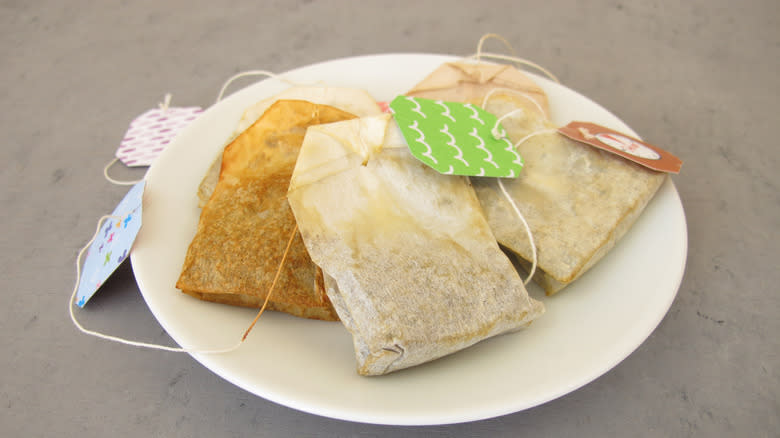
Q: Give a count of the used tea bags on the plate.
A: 5